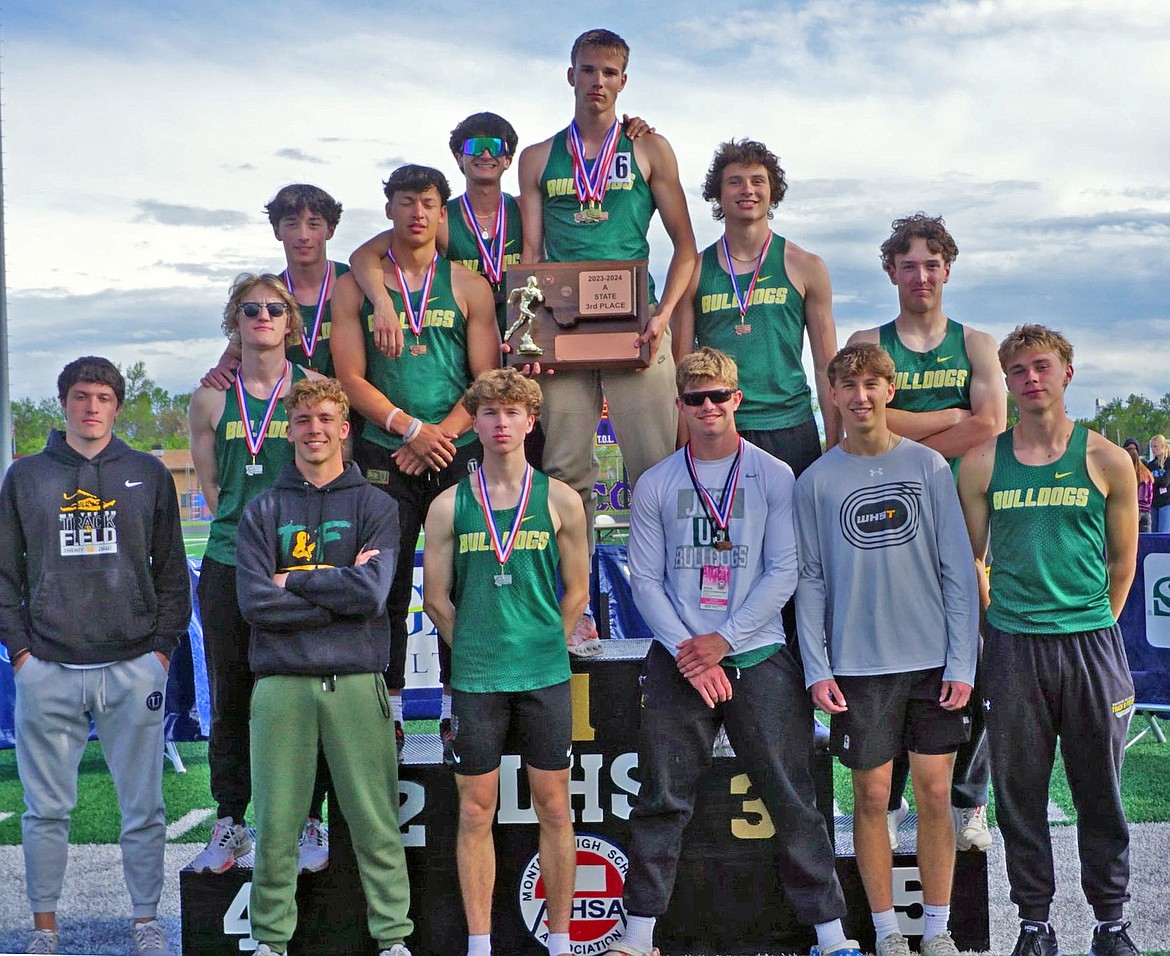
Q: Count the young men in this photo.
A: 13